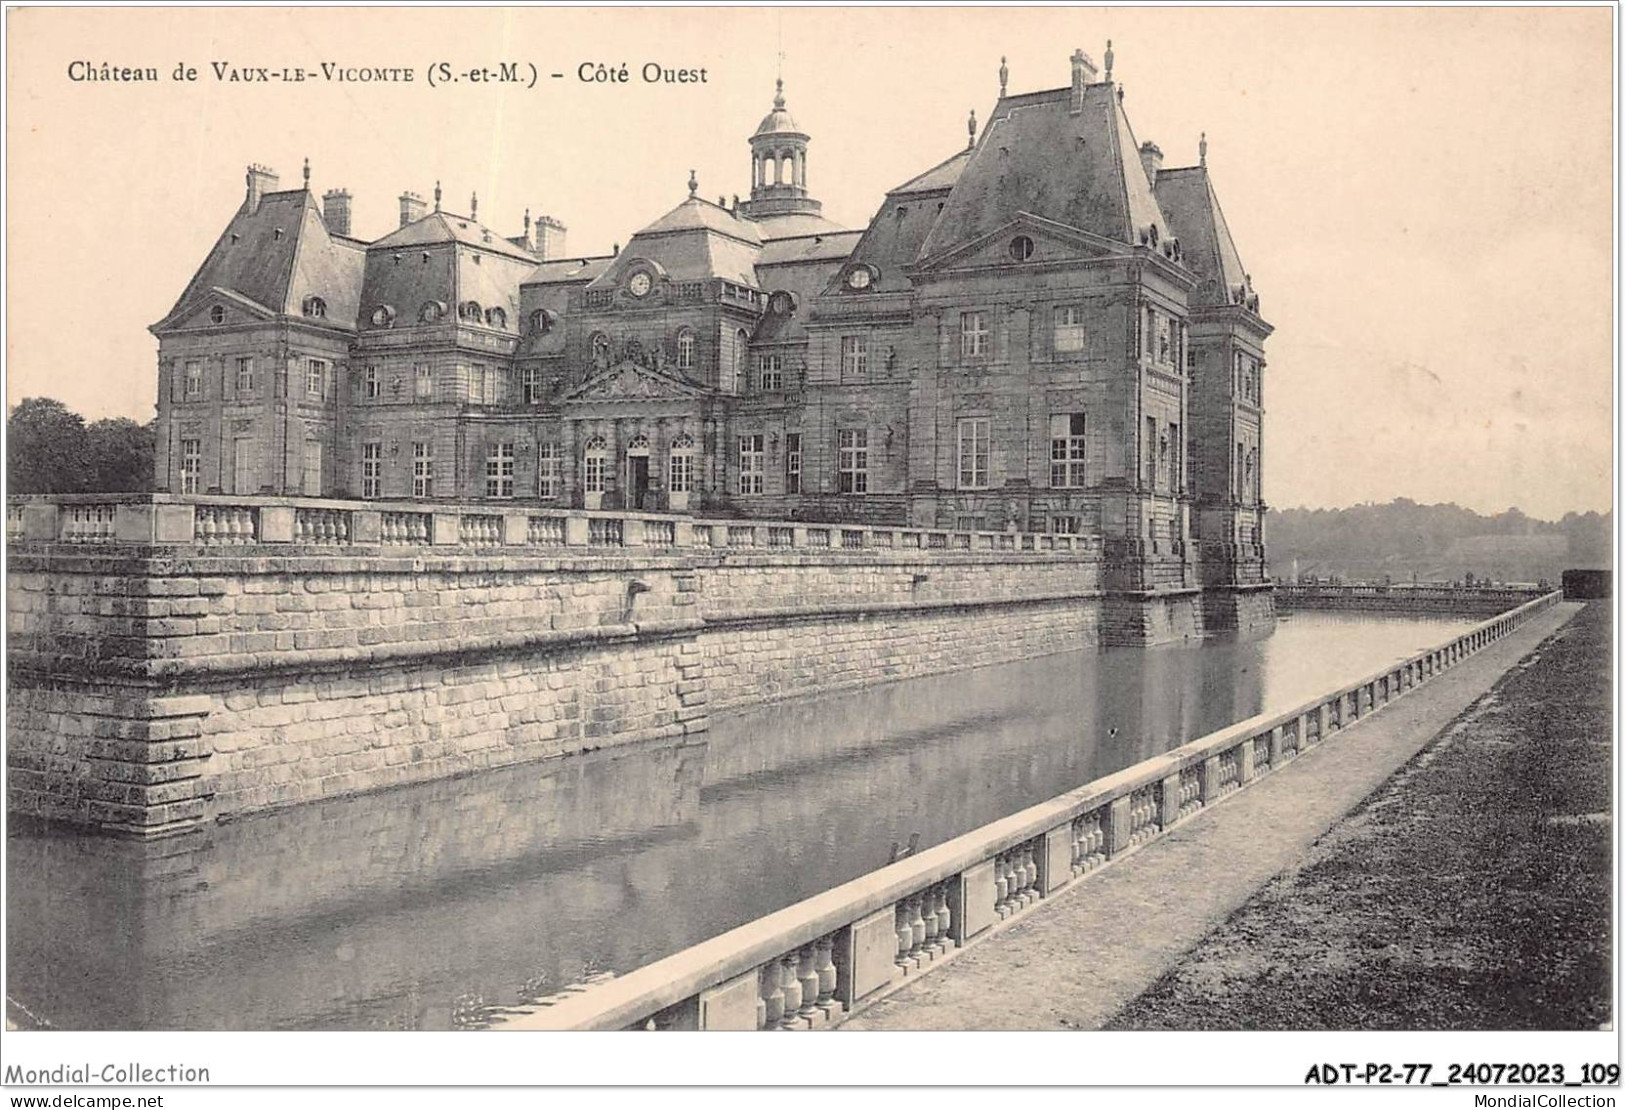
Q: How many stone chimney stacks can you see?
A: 6